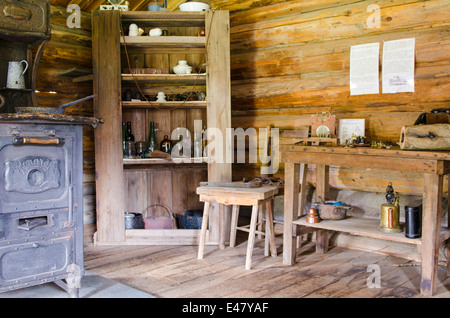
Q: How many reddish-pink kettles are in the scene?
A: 1